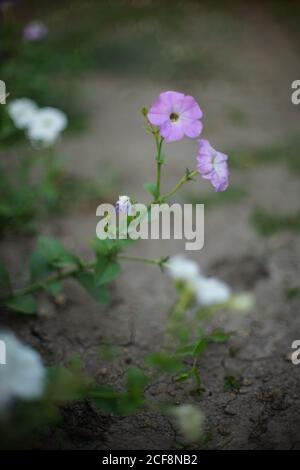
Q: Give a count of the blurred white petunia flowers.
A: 5